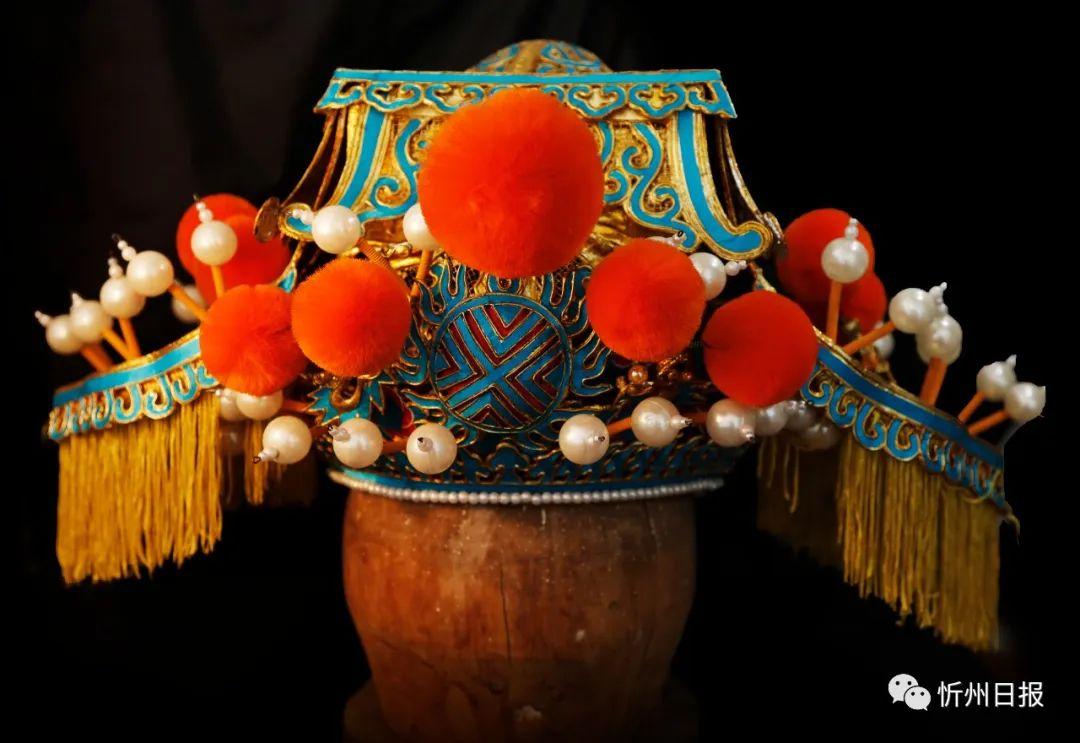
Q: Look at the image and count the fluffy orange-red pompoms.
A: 9